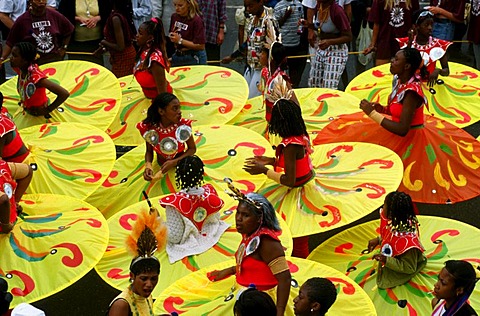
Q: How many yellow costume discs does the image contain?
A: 11